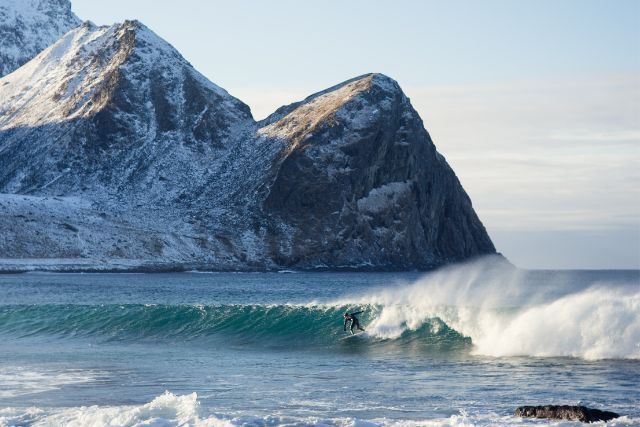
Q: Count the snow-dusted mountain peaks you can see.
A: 3